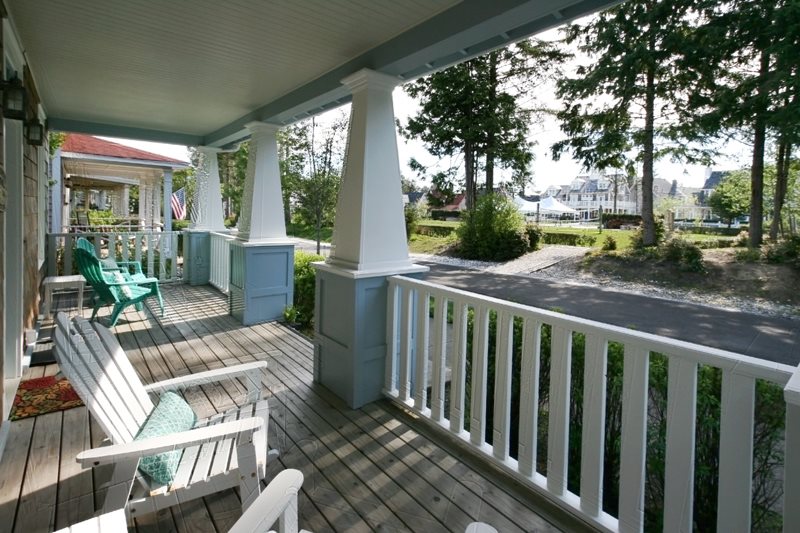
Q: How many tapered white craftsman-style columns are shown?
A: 3